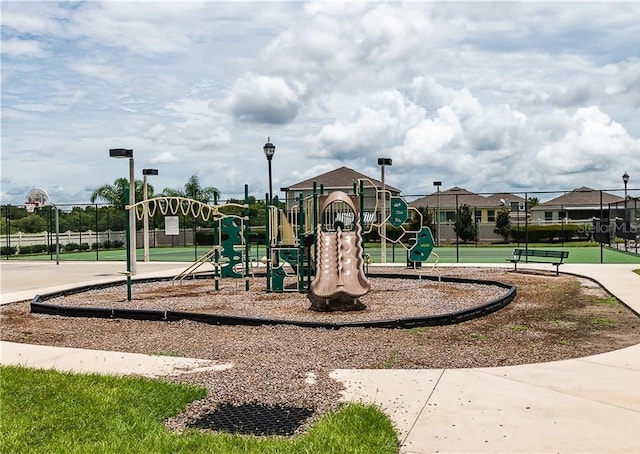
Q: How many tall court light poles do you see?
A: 4